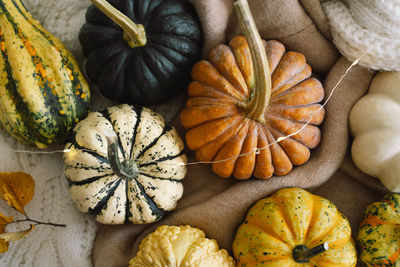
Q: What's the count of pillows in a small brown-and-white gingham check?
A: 0